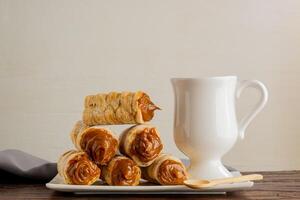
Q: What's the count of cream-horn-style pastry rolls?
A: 6